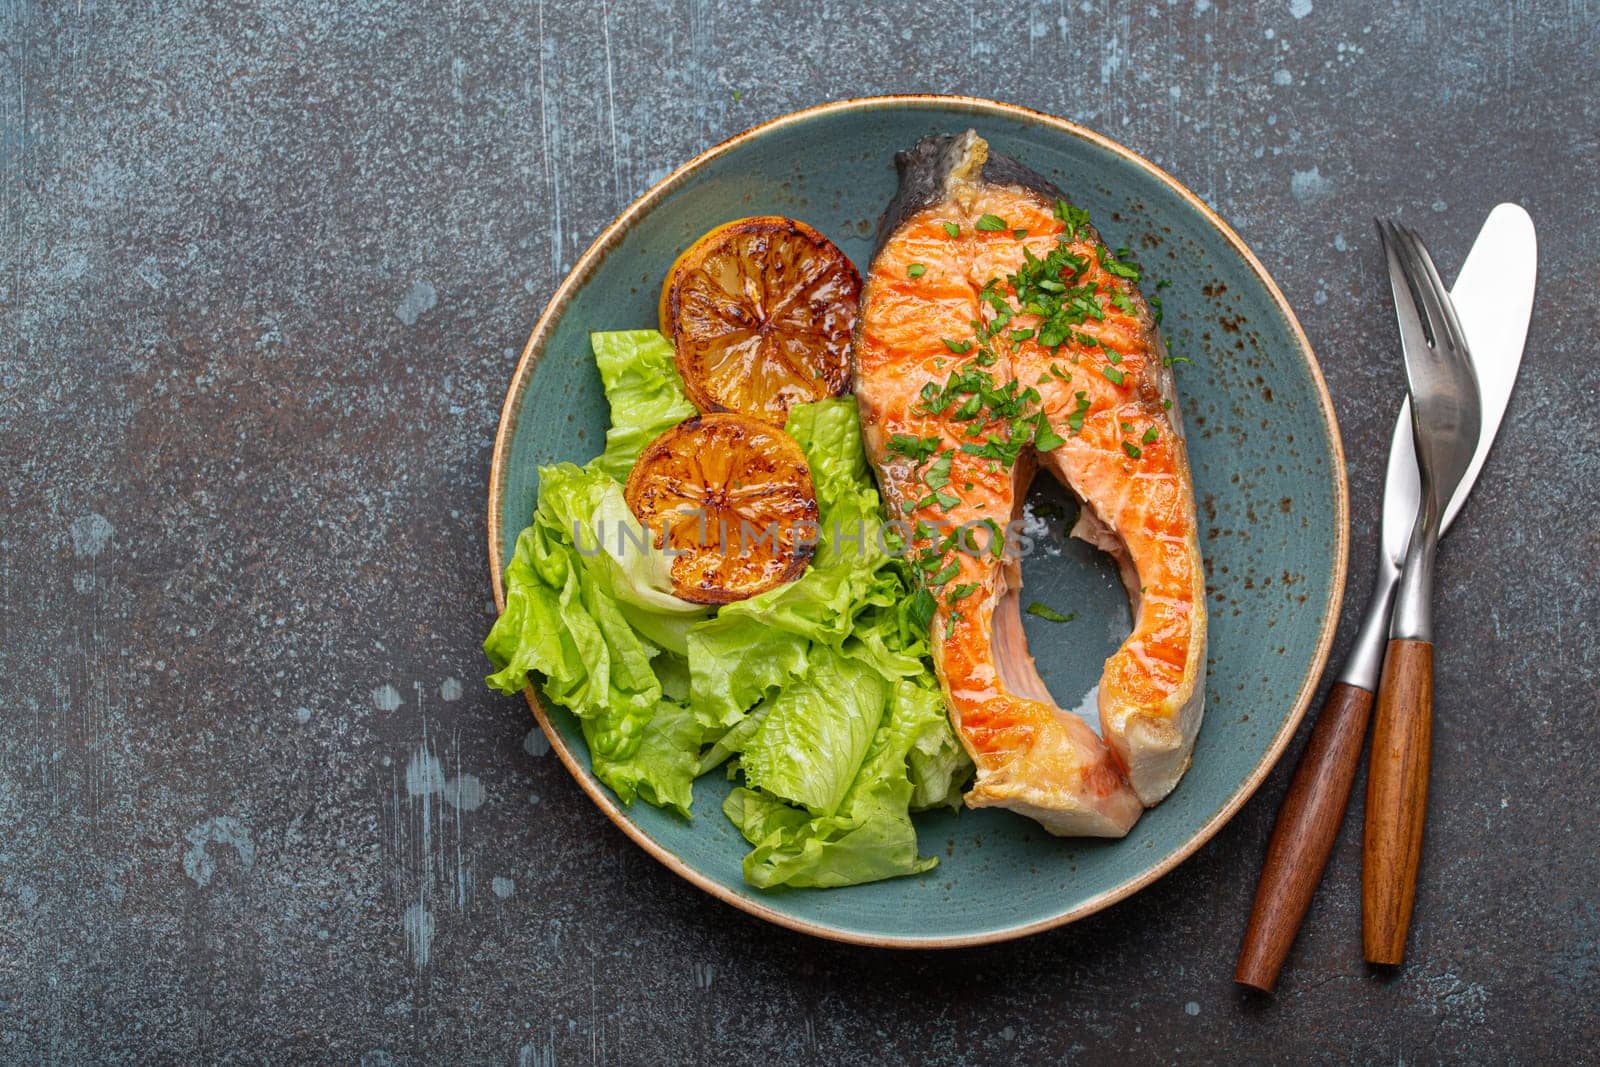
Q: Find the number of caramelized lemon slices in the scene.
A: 2